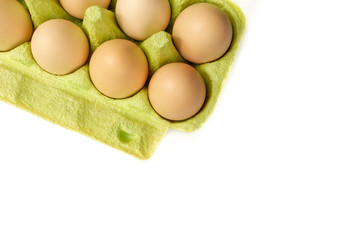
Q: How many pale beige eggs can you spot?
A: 7